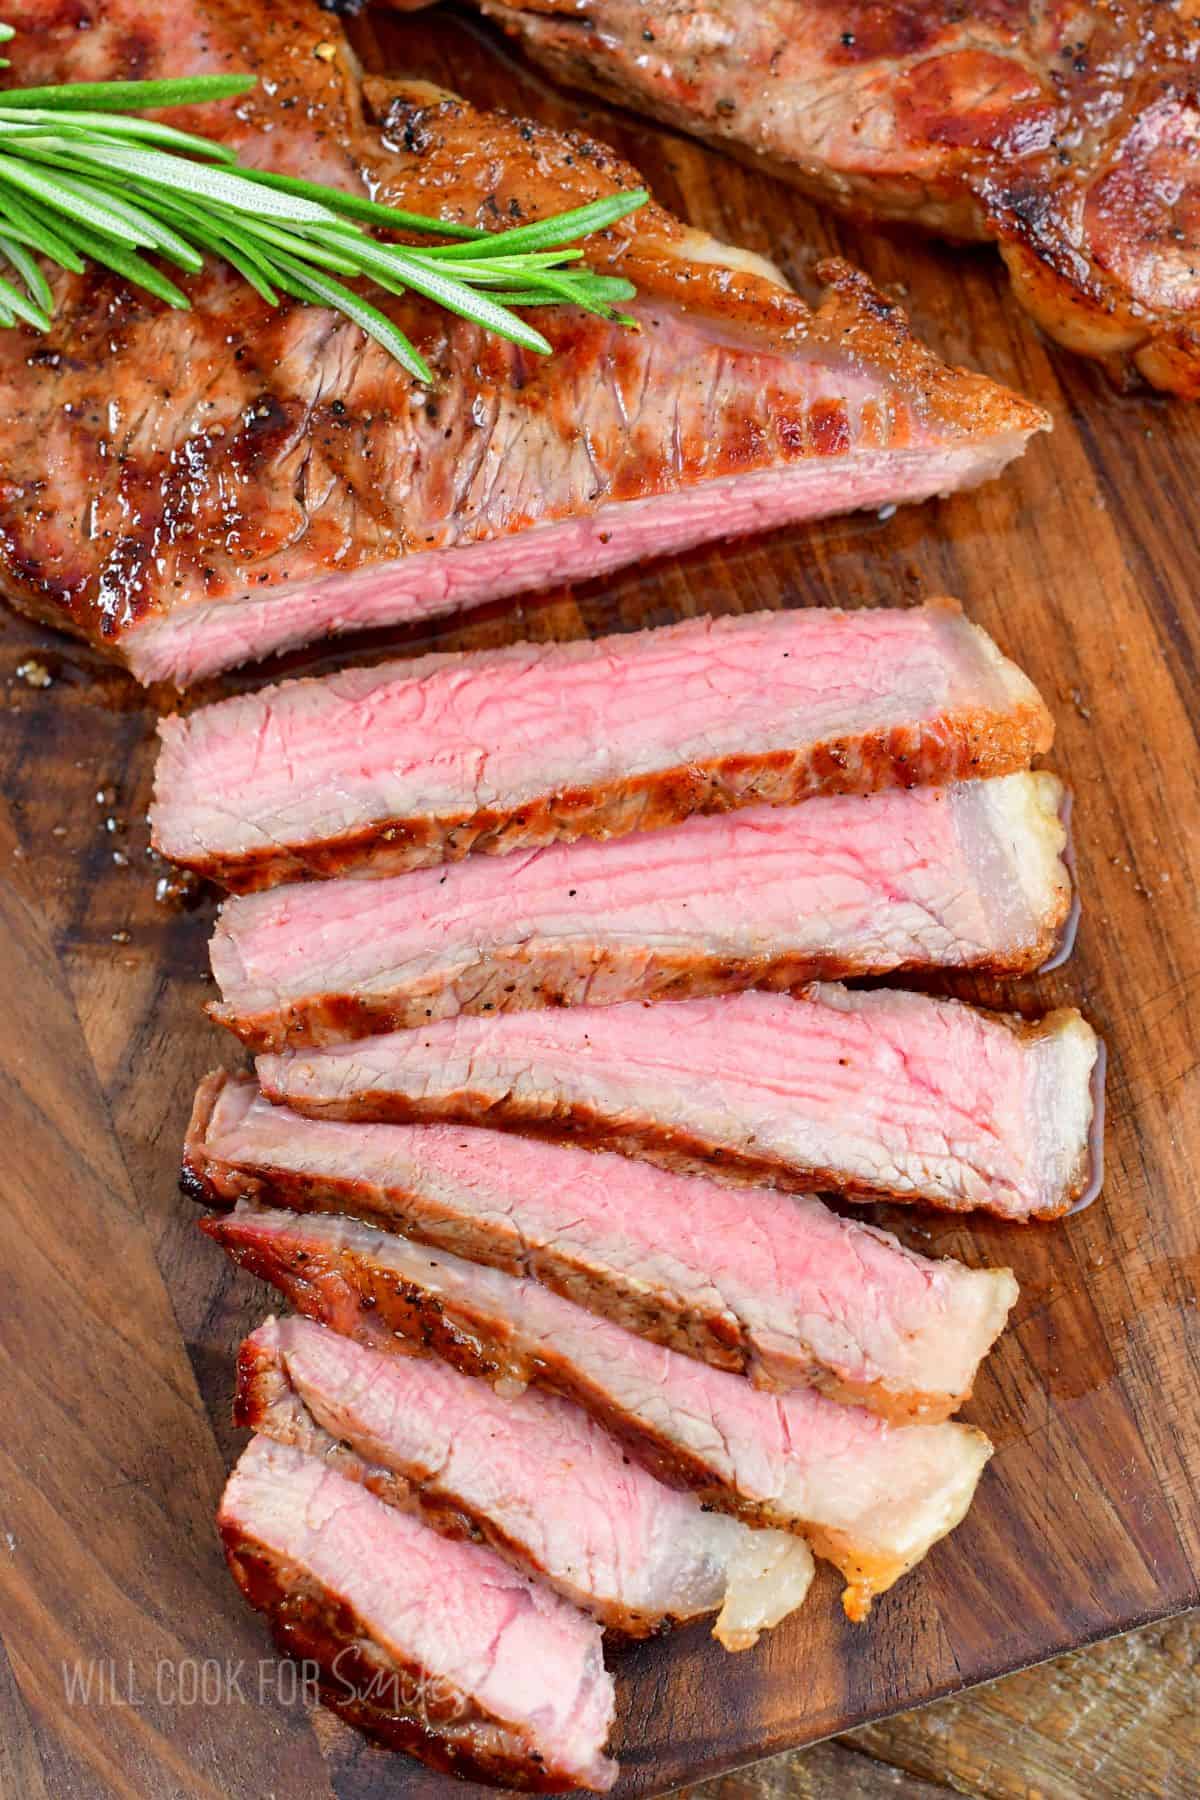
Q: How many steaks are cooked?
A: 2